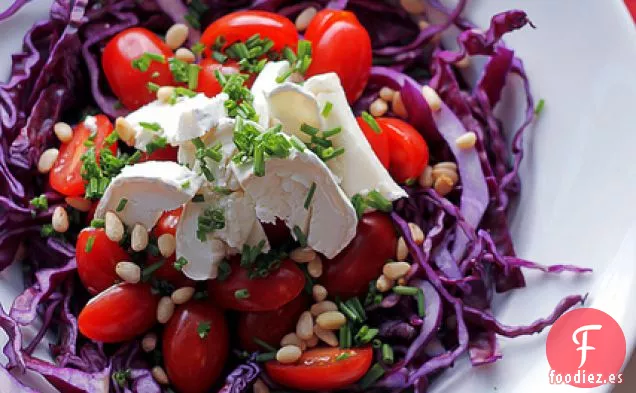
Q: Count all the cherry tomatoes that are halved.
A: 2